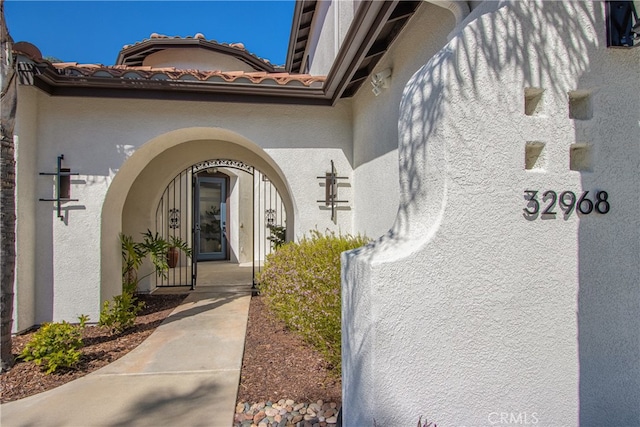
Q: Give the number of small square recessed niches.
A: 4